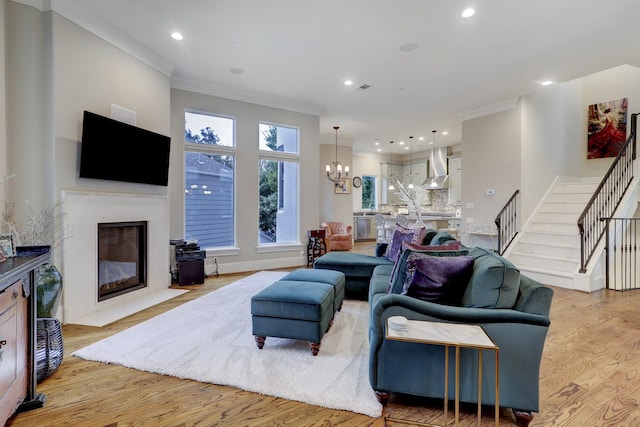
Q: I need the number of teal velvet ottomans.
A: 2